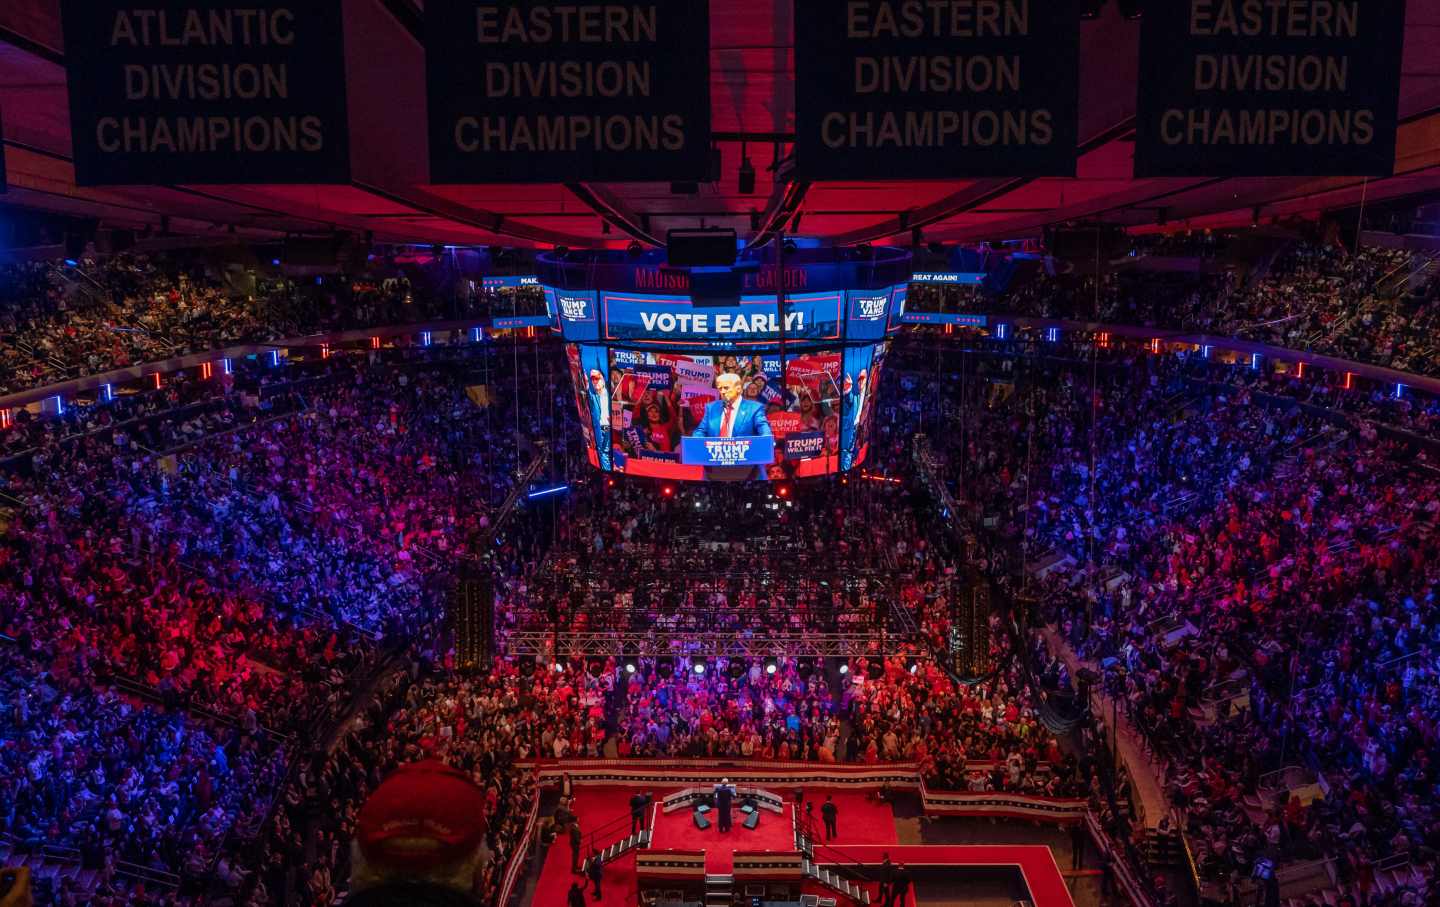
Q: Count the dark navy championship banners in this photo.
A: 4